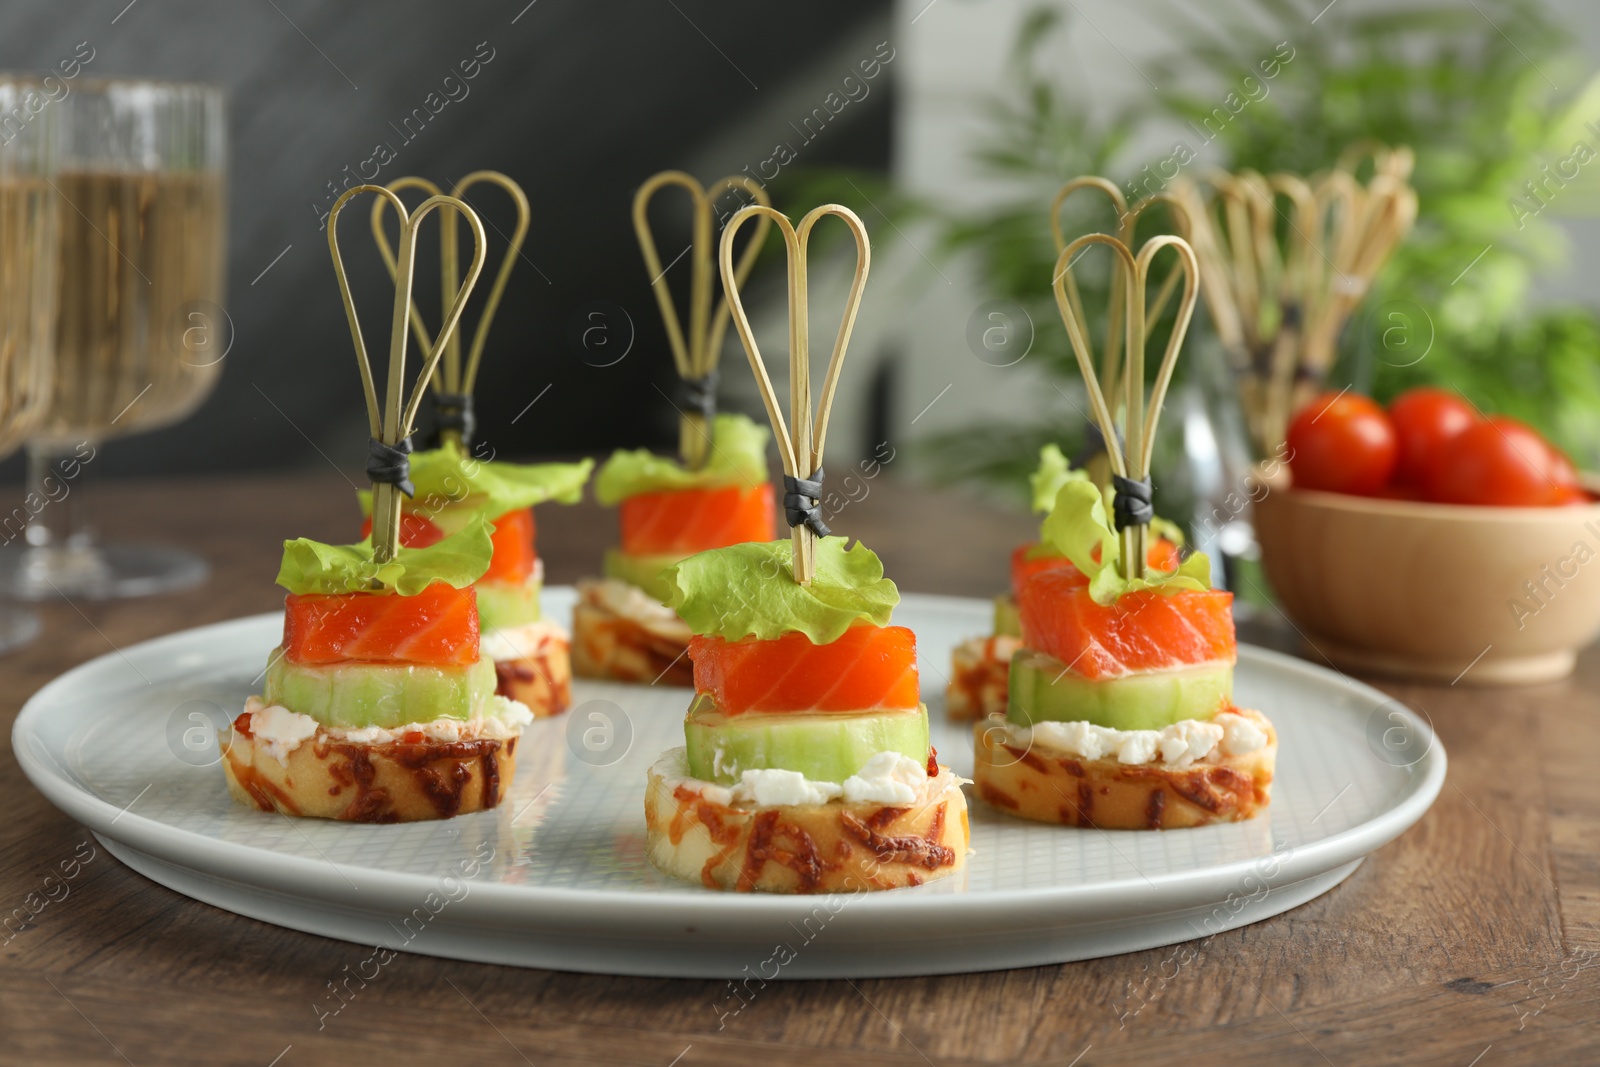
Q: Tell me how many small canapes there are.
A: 6